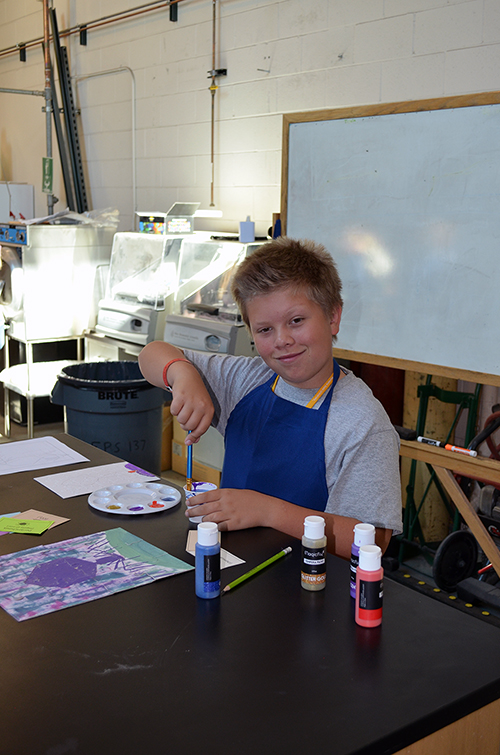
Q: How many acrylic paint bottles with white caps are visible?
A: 4